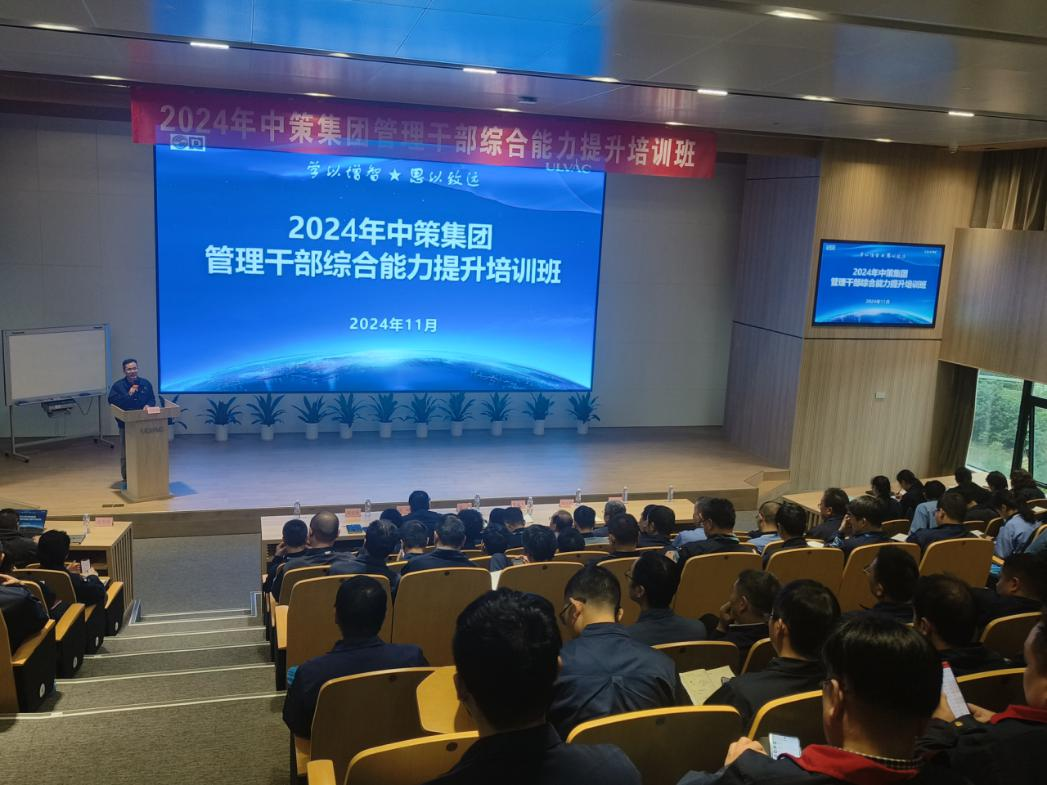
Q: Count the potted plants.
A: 11